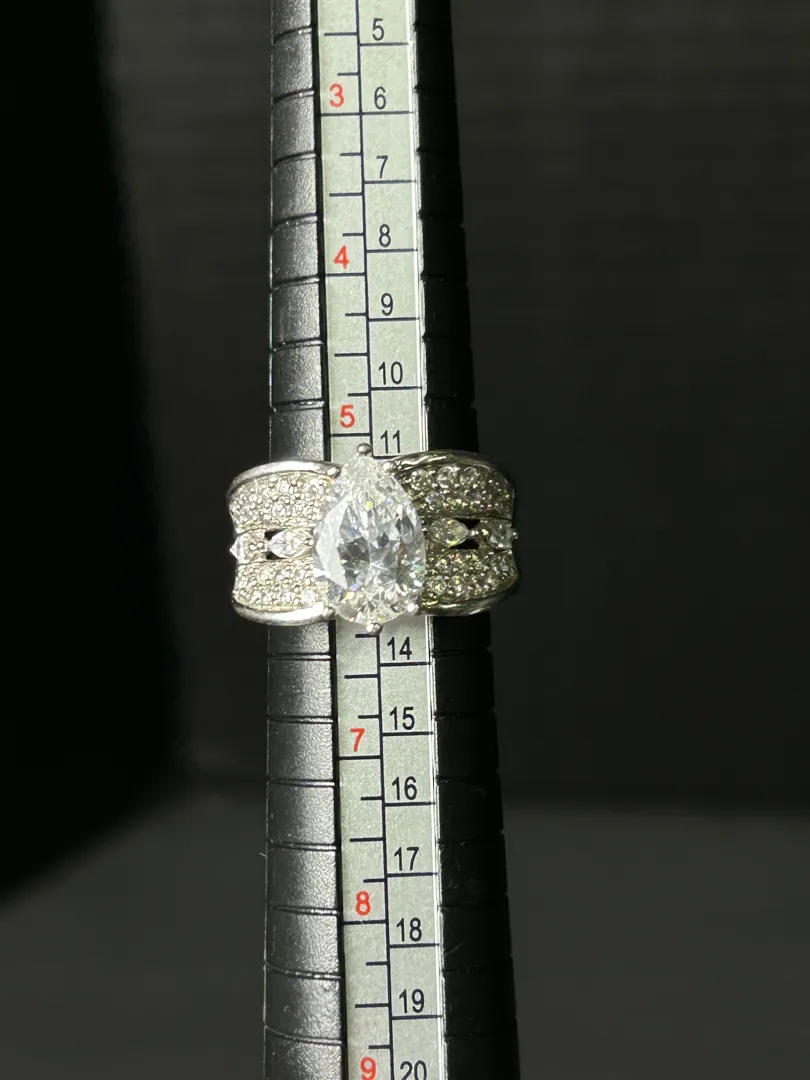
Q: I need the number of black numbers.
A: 14